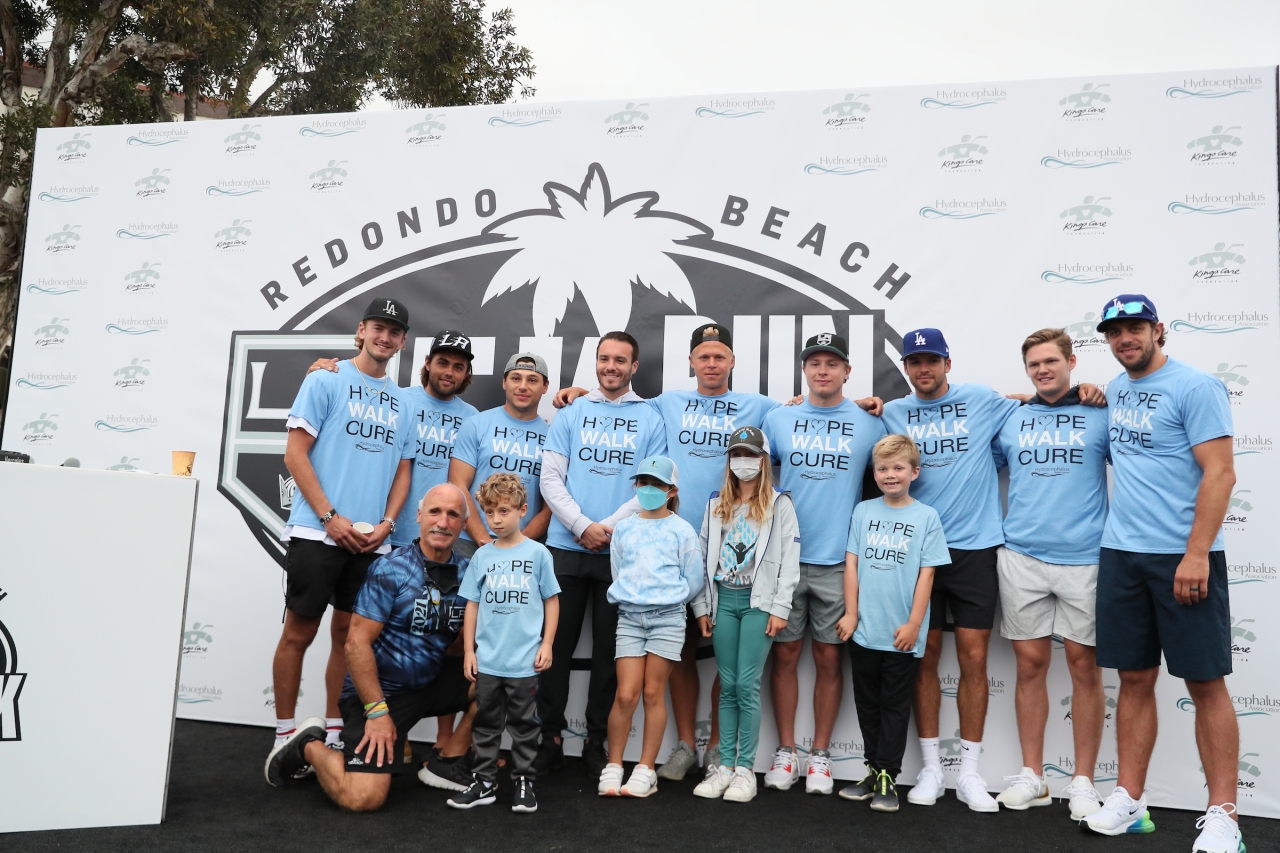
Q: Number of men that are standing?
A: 9